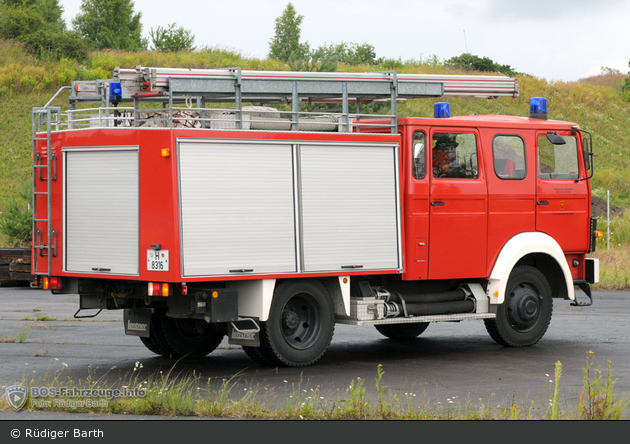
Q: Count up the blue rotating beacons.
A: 3